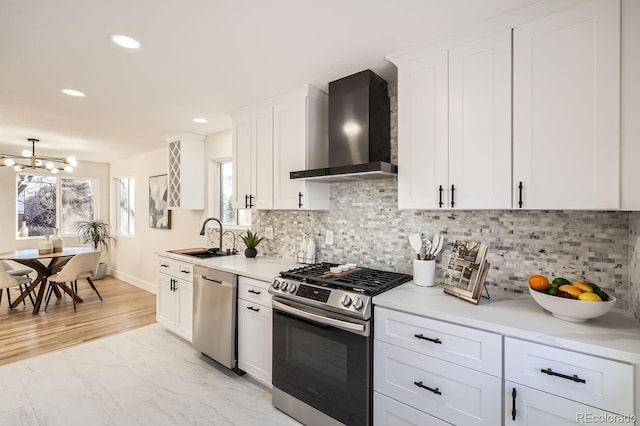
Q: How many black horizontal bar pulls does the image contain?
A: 7